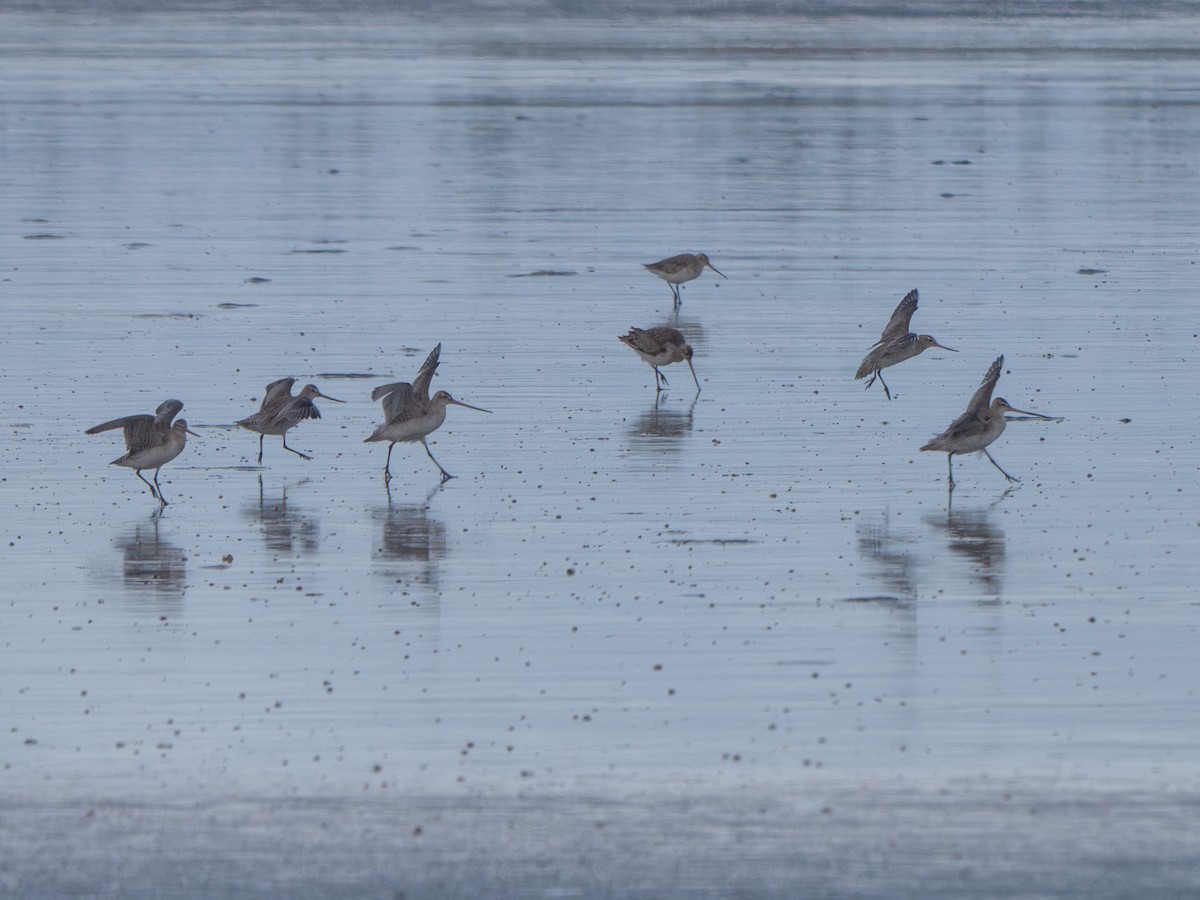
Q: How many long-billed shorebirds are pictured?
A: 7